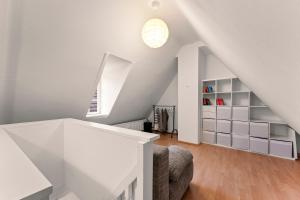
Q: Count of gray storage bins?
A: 12